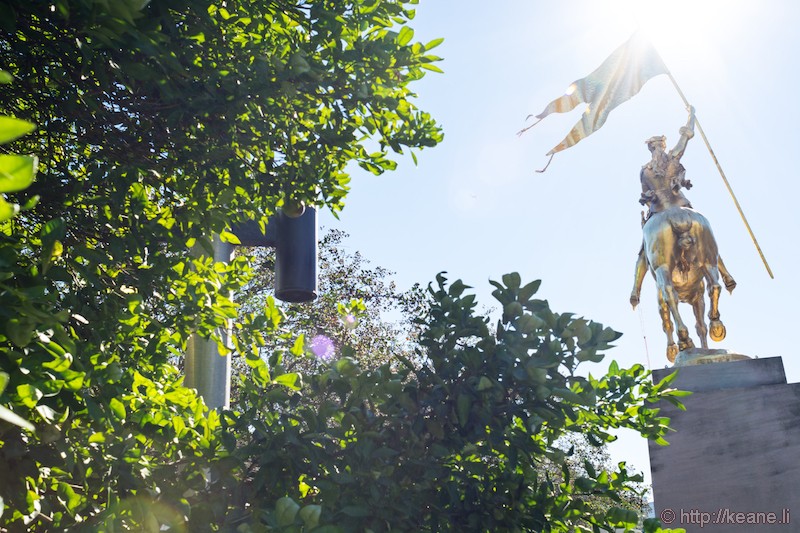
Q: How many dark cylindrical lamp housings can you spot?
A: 1